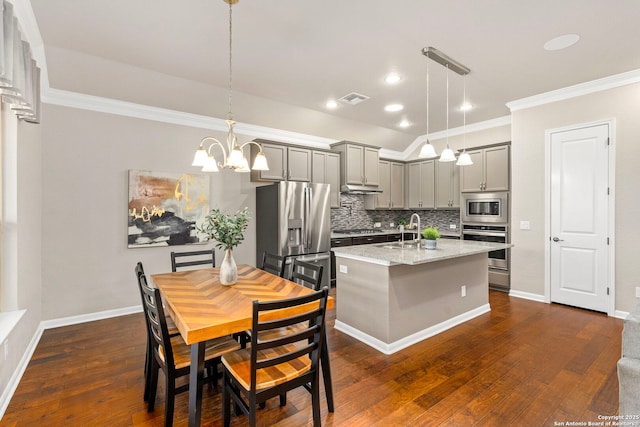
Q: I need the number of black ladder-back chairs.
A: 6